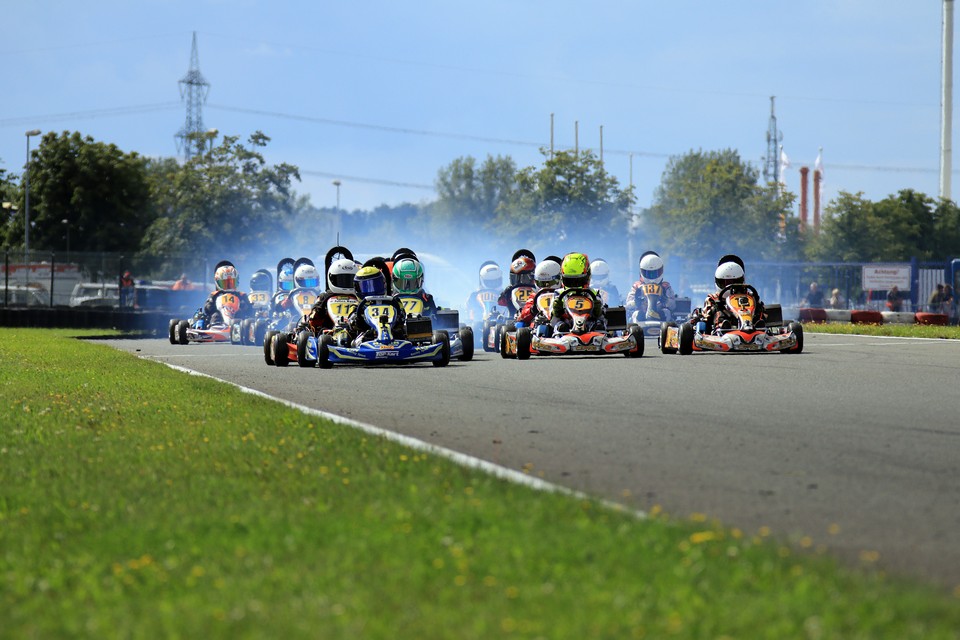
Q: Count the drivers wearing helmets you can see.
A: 14